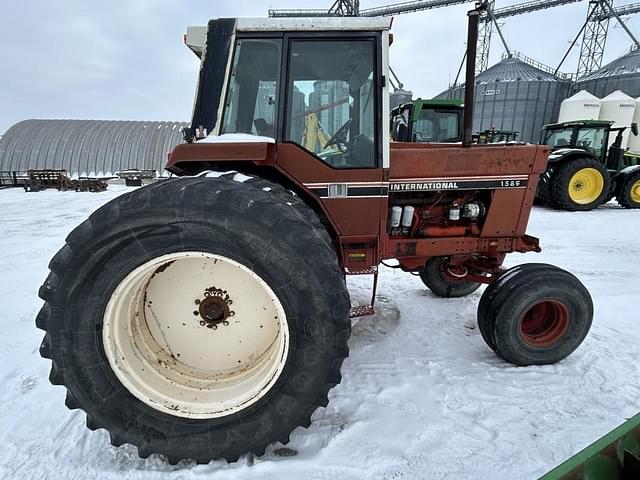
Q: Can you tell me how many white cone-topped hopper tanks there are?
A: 3